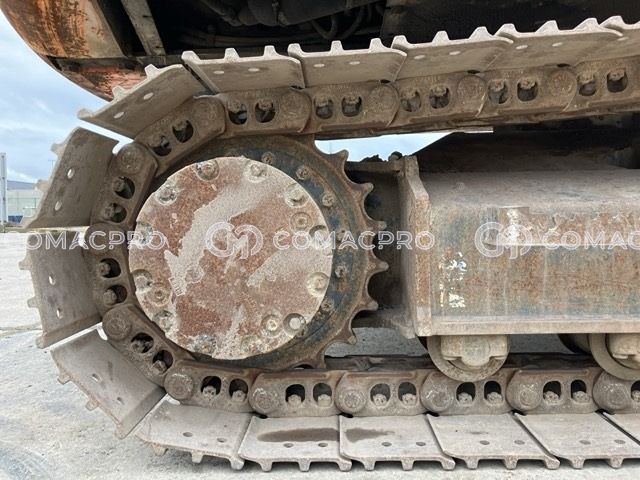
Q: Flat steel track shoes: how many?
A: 15